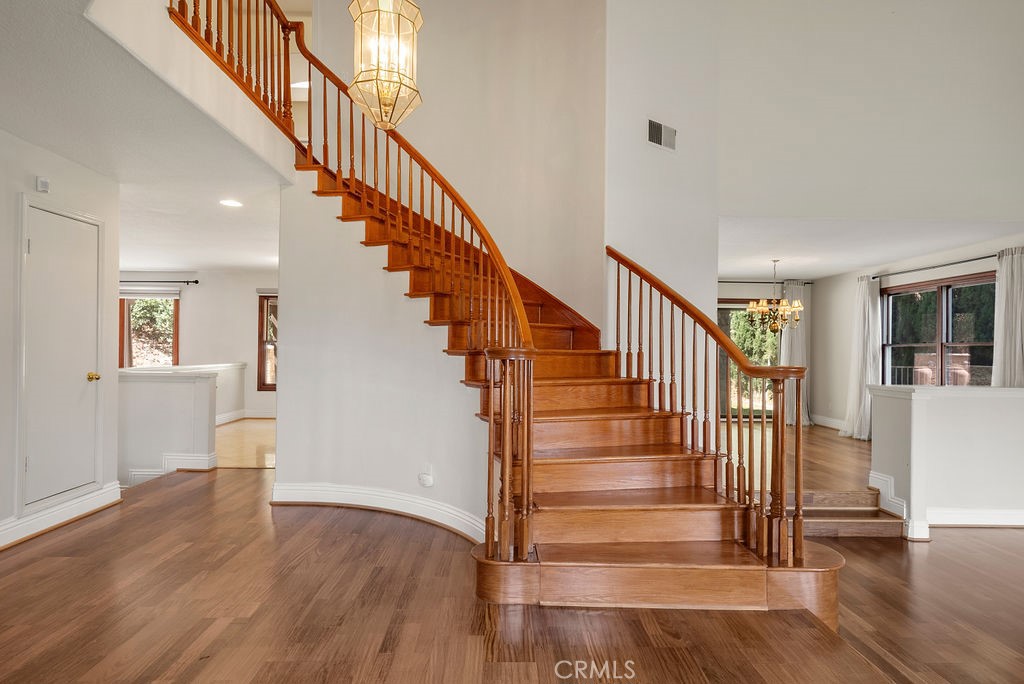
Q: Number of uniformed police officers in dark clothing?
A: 0